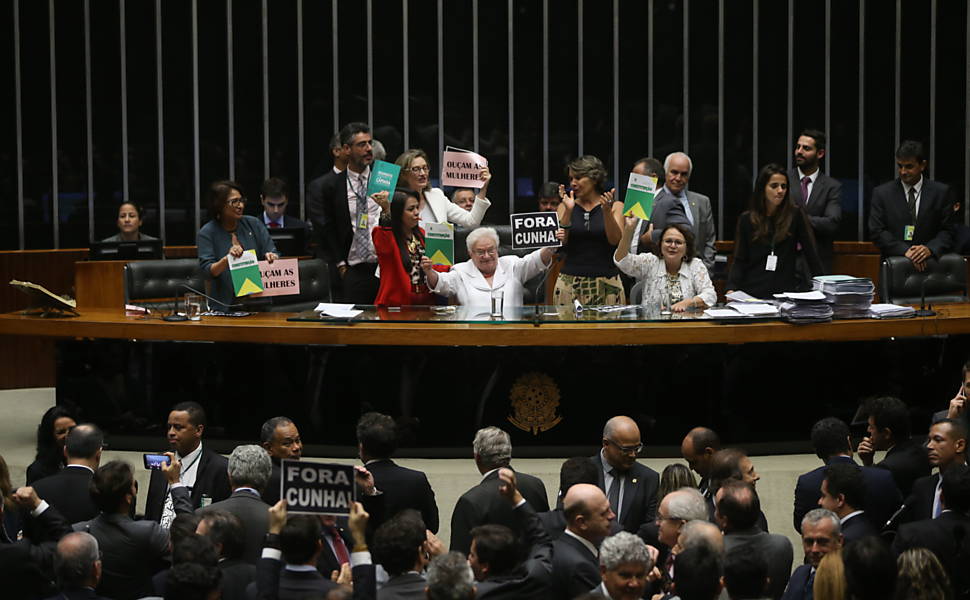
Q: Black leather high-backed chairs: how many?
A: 4